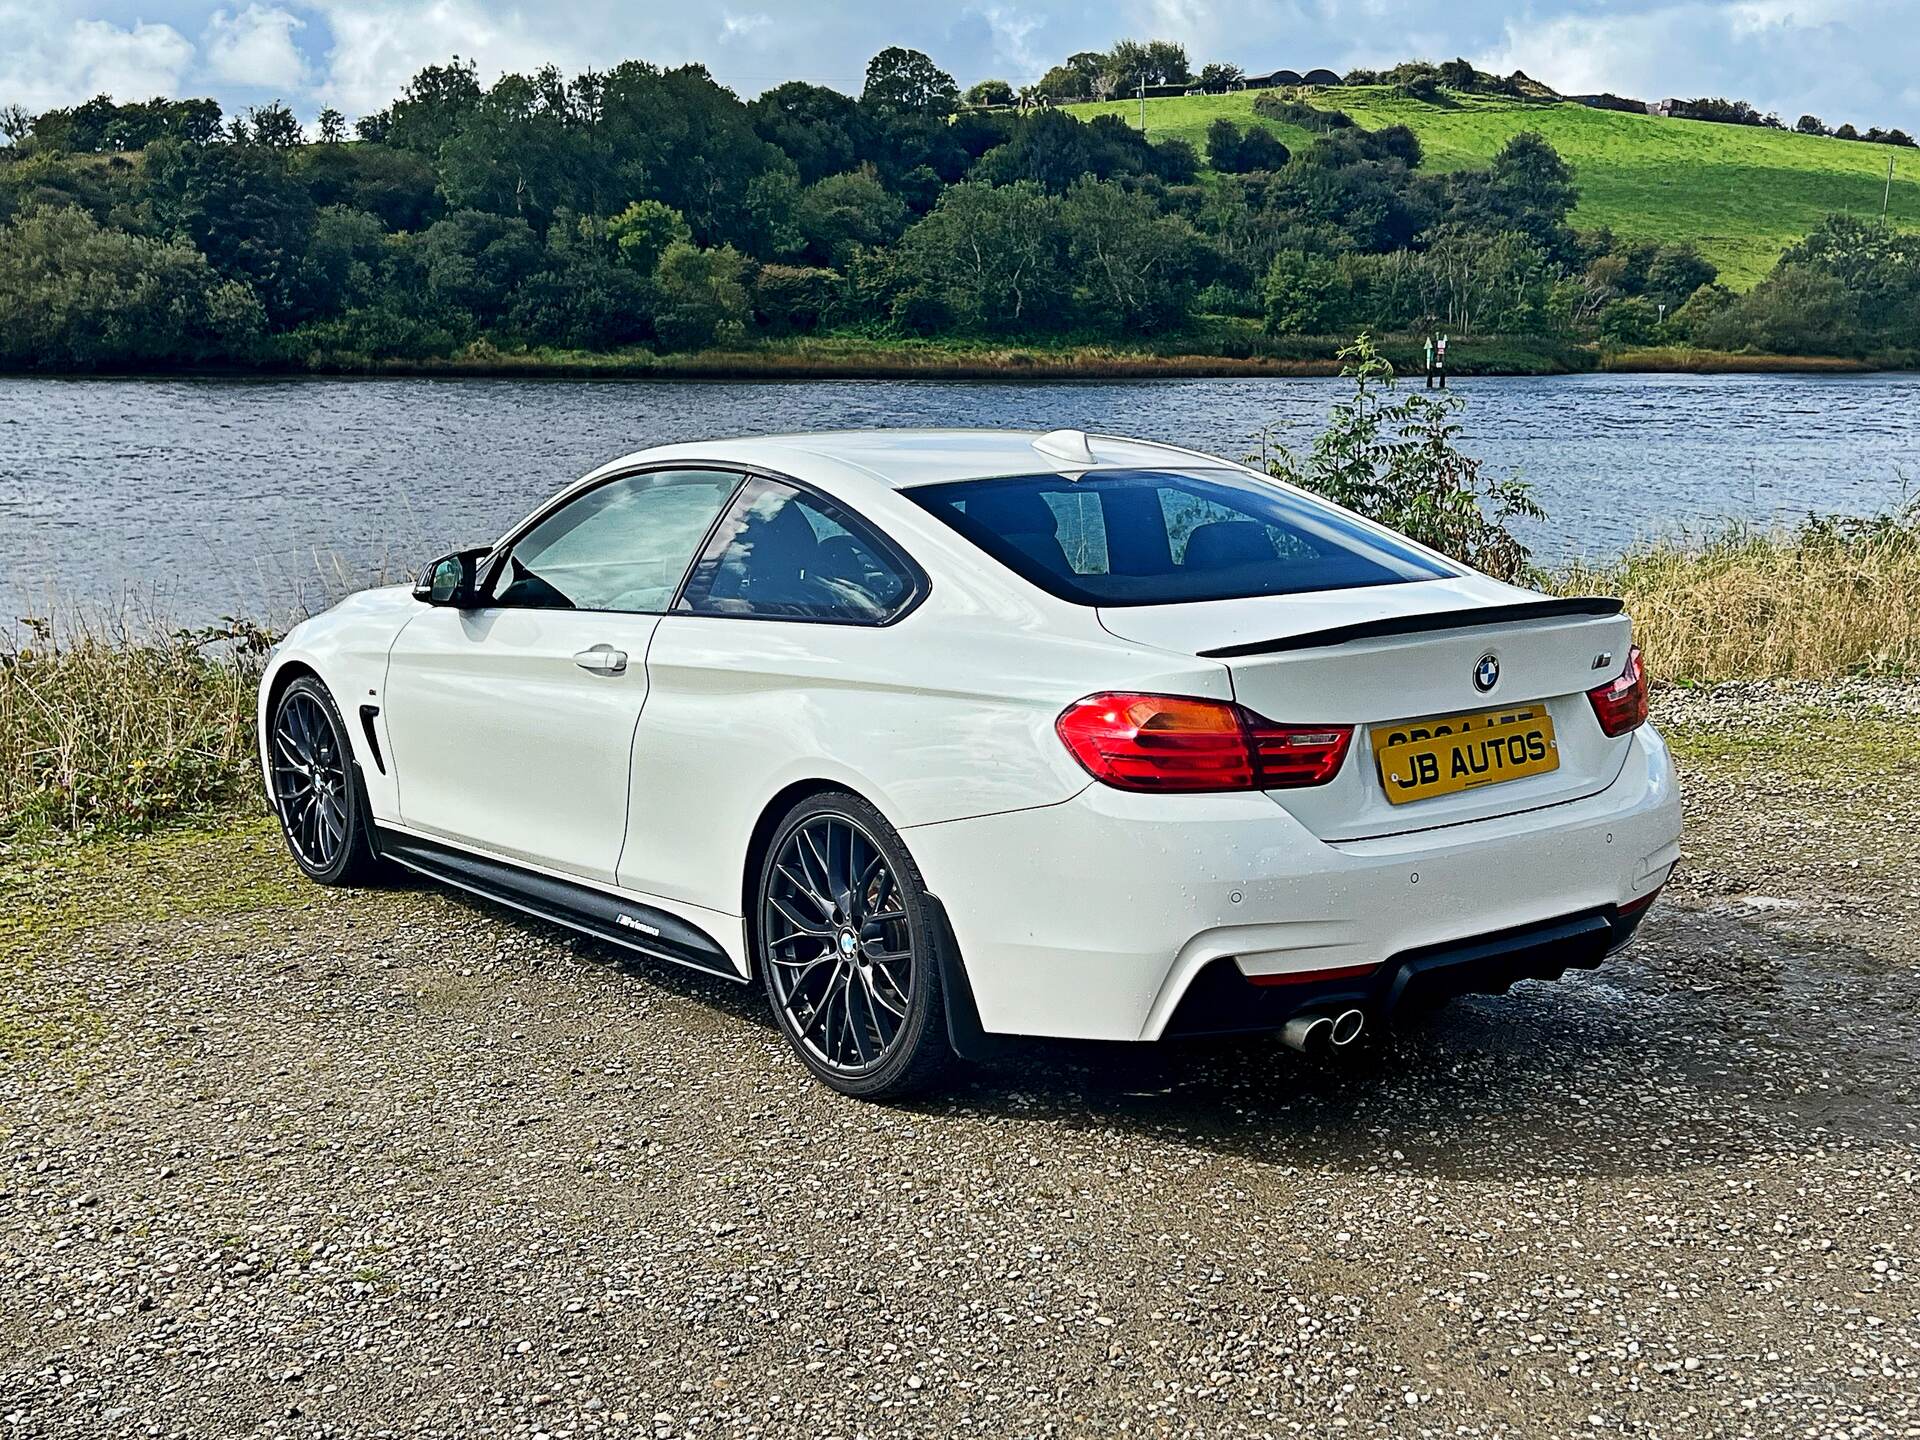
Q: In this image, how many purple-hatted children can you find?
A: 0